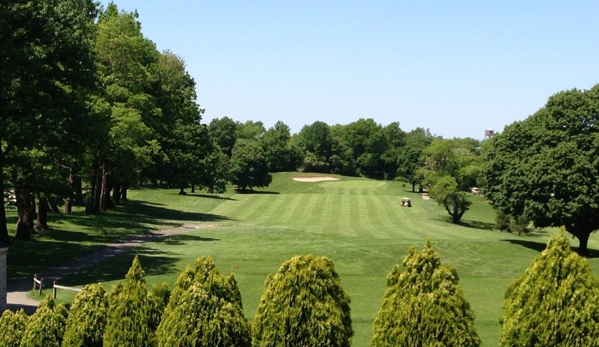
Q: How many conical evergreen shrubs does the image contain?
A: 8